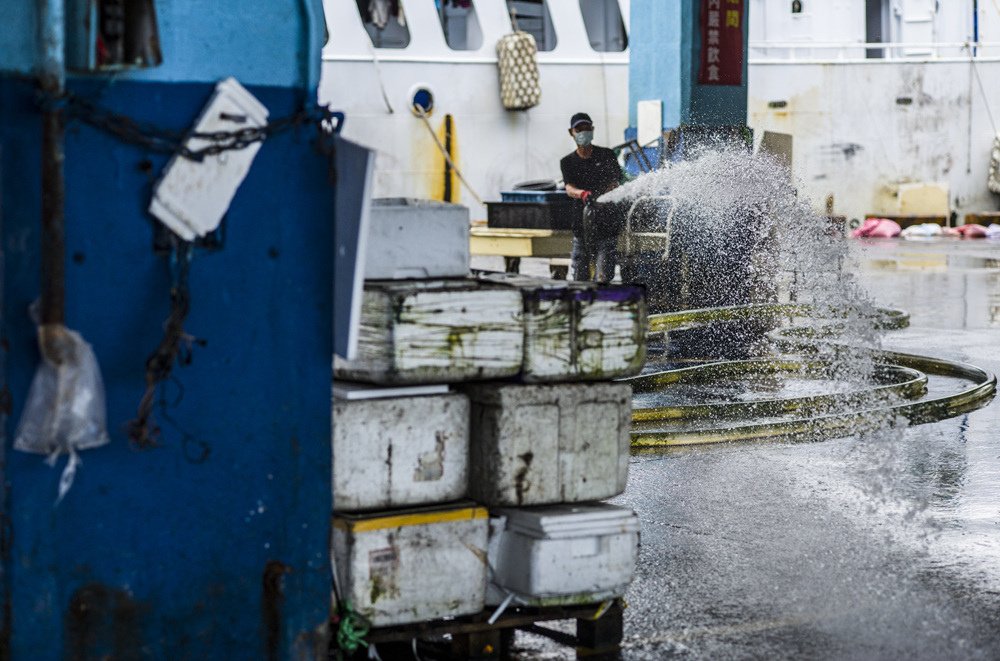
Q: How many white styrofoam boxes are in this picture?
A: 7